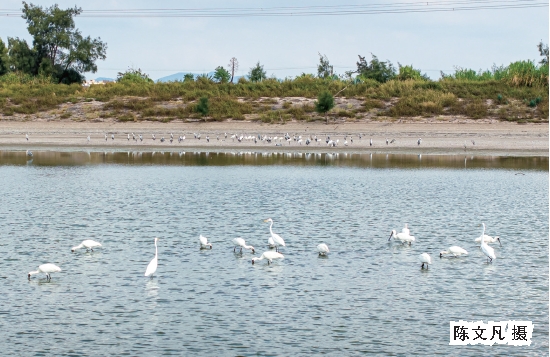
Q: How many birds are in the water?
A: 15